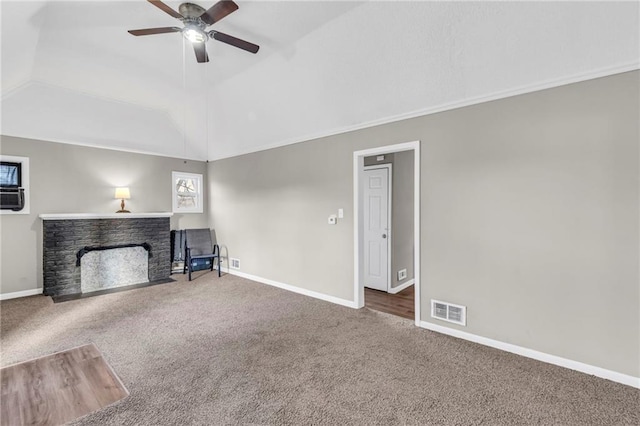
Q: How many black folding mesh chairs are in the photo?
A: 1